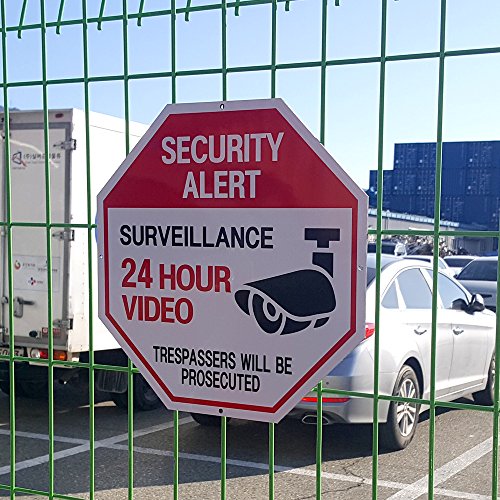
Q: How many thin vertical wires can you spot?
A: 11